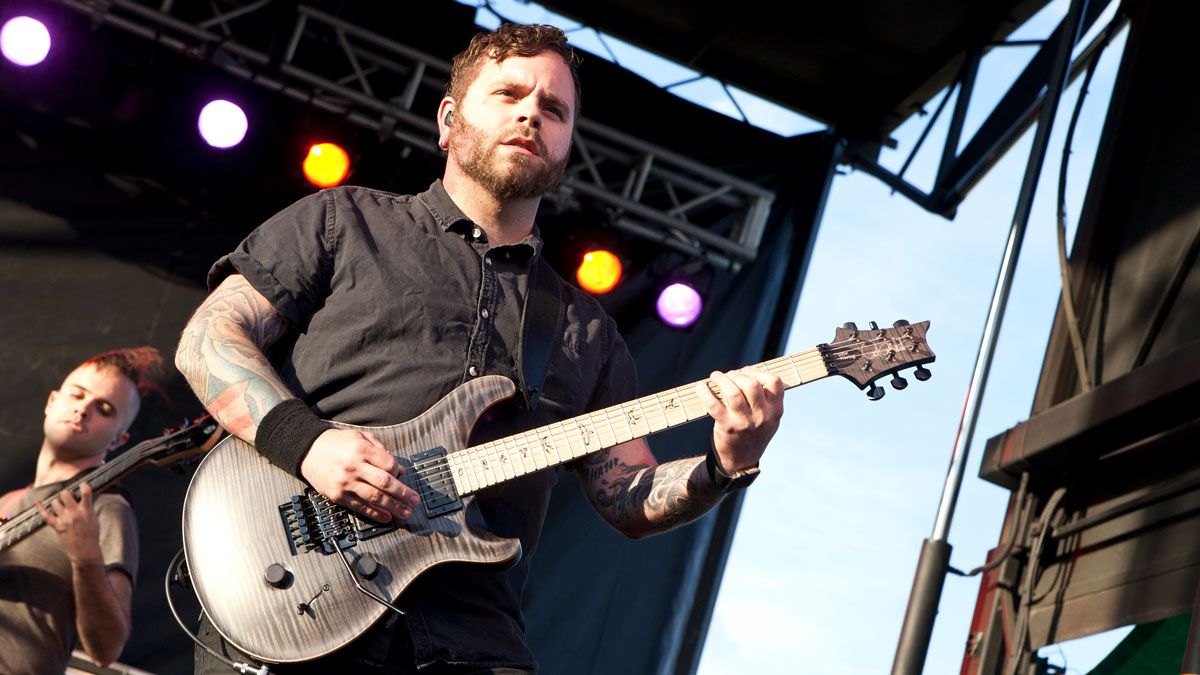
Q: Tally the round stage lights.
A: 5